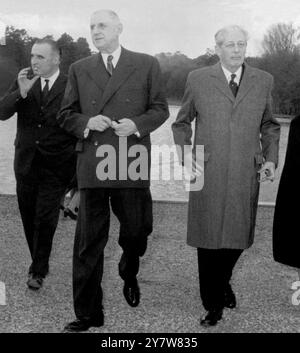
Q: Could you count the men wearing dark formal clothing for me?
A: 3